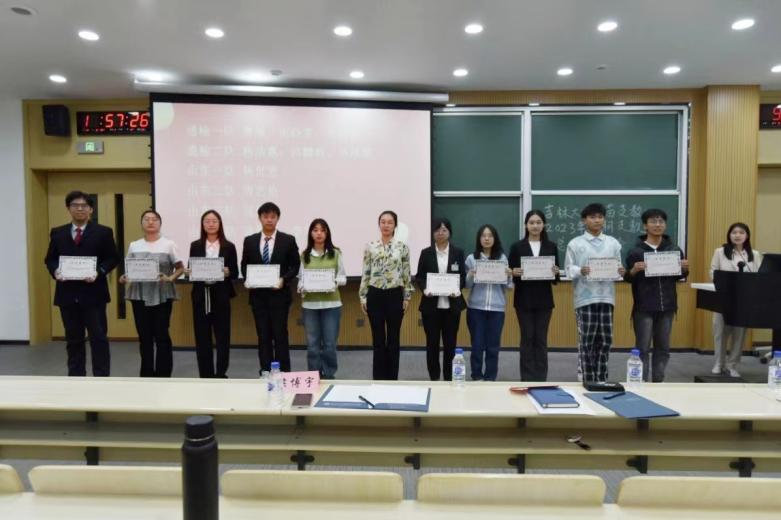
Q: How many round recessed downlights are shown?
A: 12